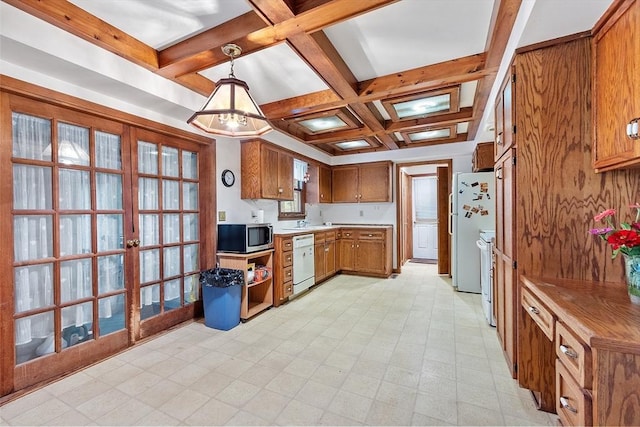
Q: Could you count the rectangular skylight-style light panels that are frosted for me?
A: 4